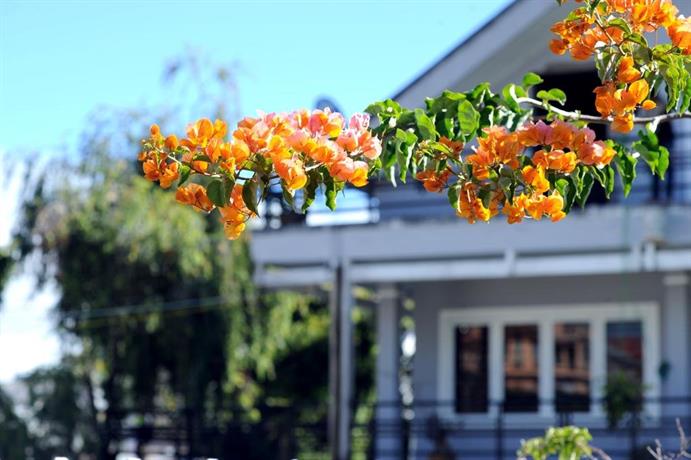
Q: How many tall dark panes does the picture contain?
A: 4